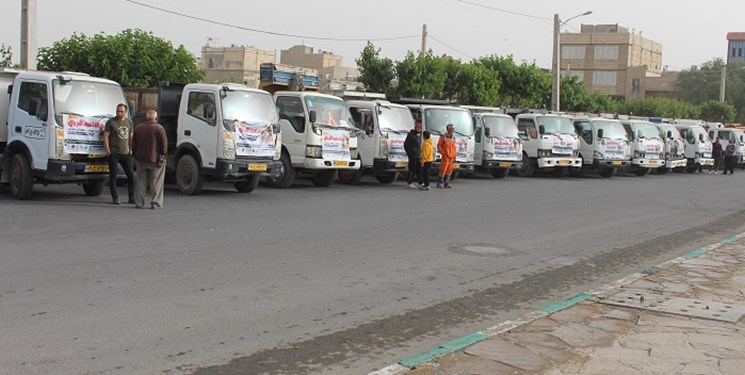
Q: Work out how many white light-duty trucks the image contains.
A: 12